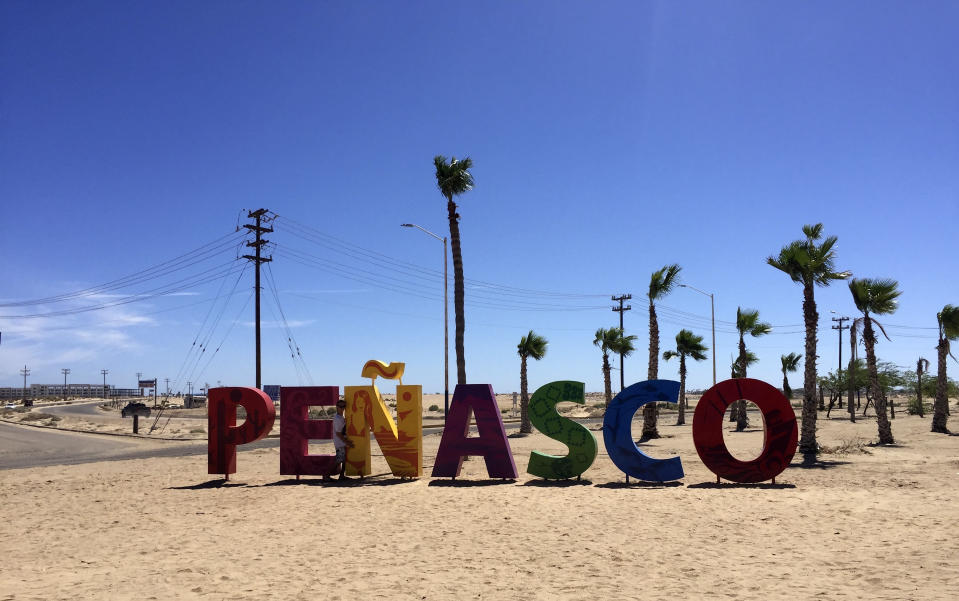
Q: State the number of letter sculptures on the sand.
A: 7